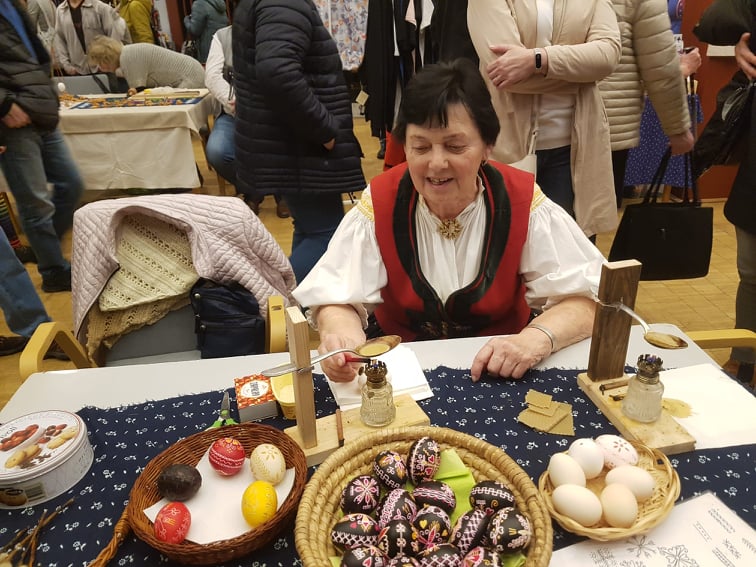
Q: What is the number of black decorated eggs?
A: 15